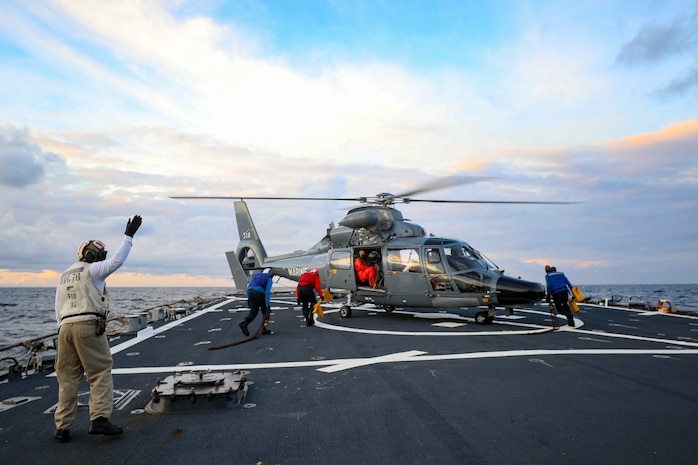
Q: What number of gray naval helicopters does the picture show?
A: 1